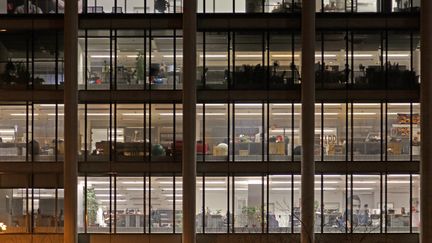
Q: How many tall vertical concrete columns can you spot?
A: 4